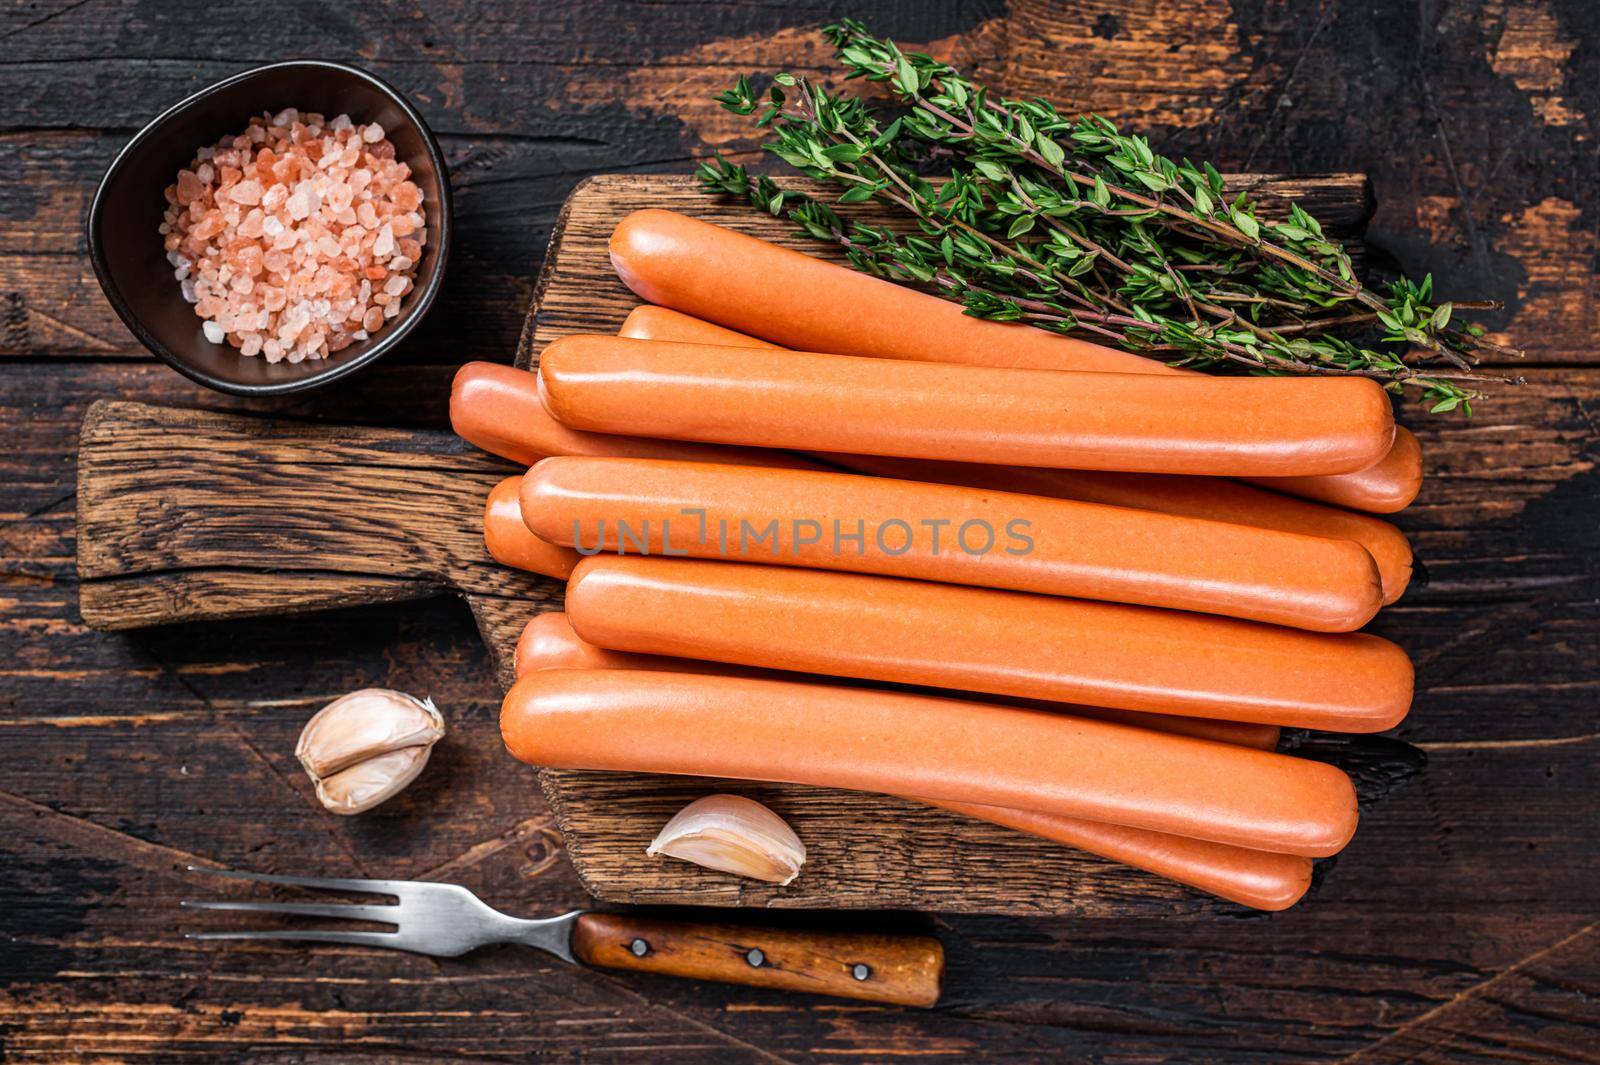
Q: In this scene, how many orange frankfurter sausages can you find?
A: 9